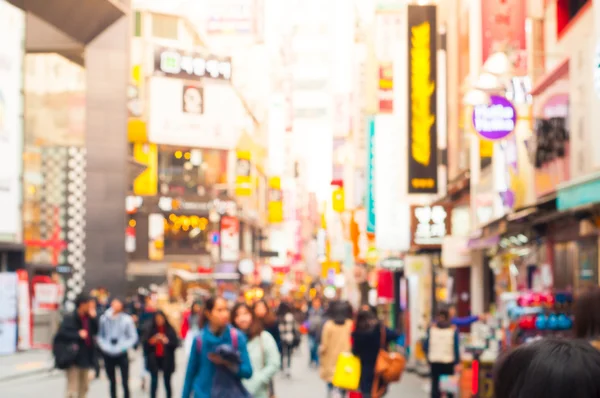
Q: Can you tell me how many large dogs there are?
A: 0